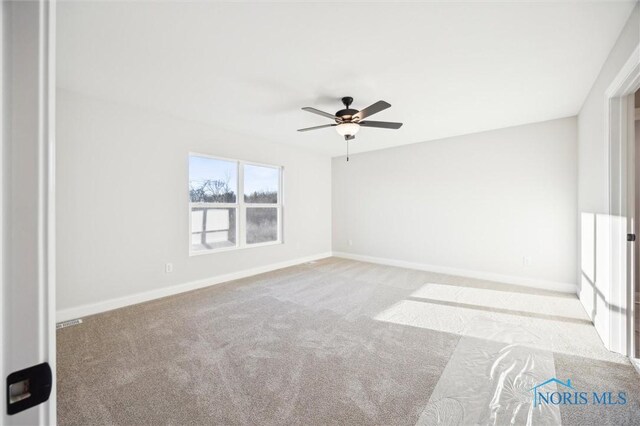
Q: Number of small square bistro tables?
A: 0